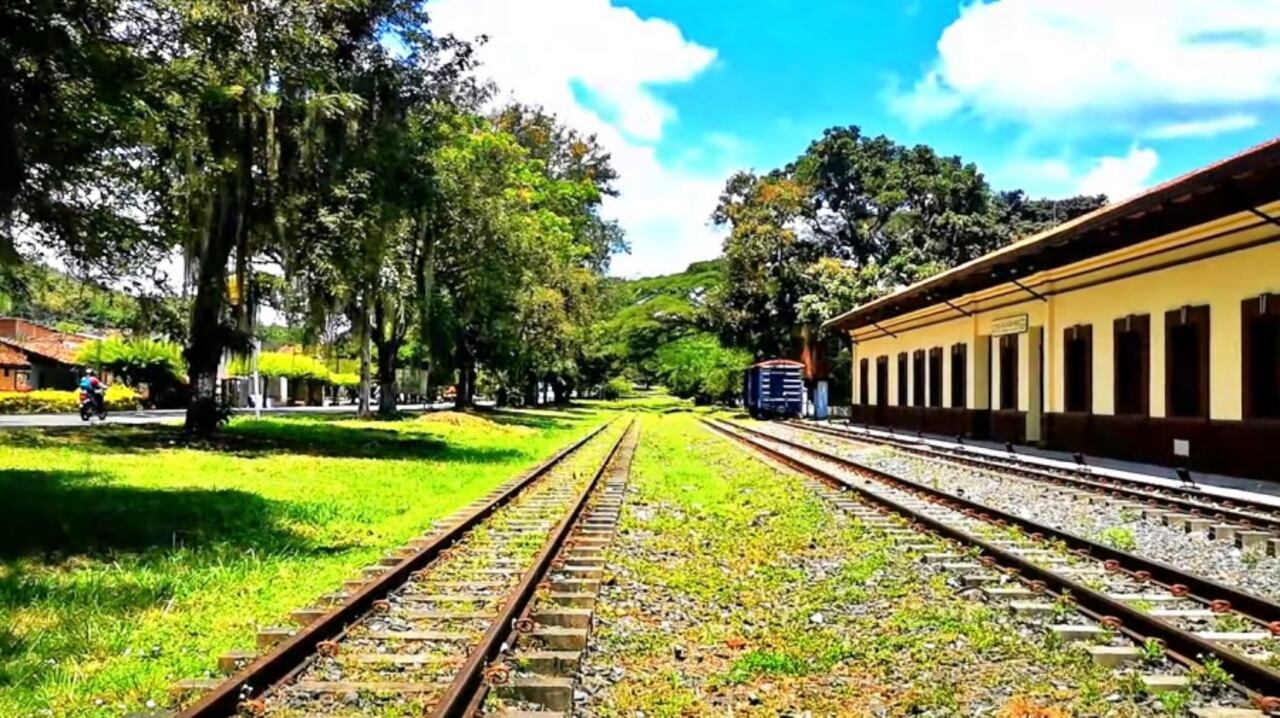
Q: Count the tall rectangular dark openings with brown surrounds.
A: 11